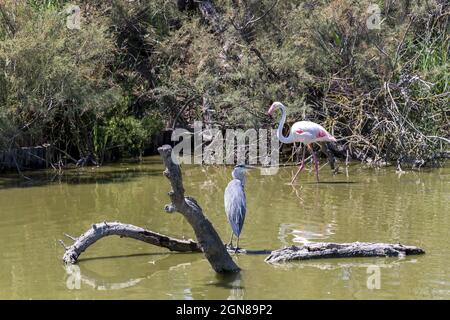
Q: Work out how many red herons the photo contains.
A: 0